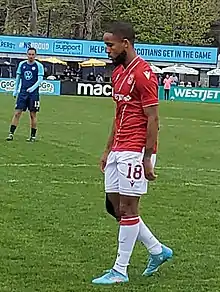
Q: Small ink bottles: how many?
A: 0